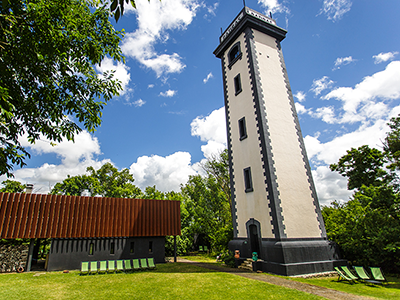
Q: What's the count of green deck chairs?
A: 13